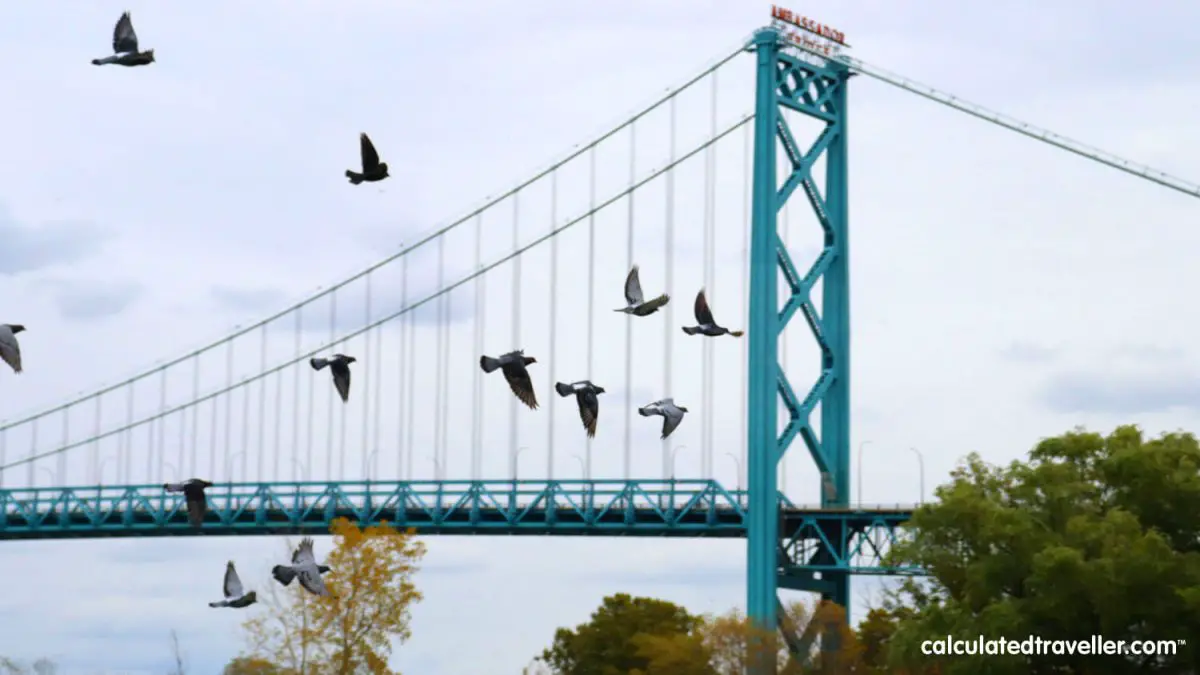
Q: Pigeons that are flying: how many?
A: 12